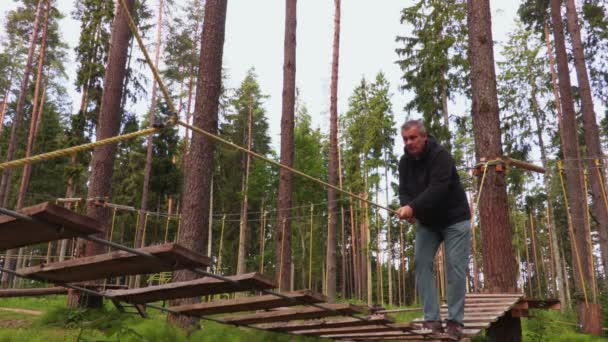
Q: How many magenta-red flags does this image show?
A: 0